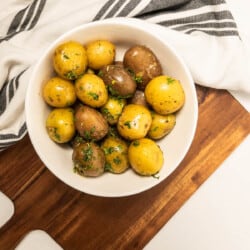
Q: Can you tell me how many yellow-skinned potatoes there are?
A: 11